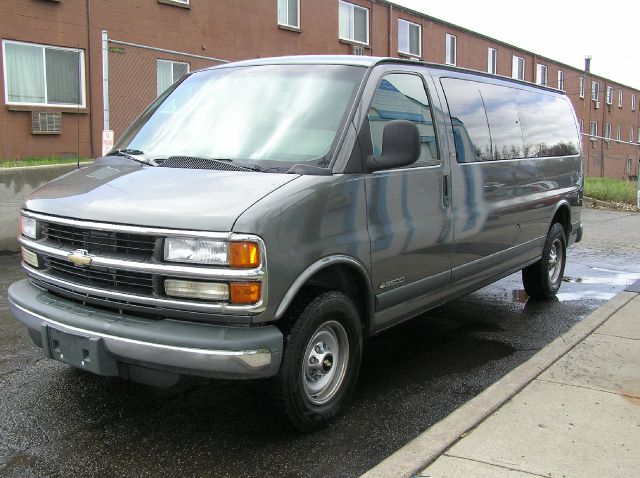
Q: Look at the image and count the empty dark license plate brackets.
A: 1